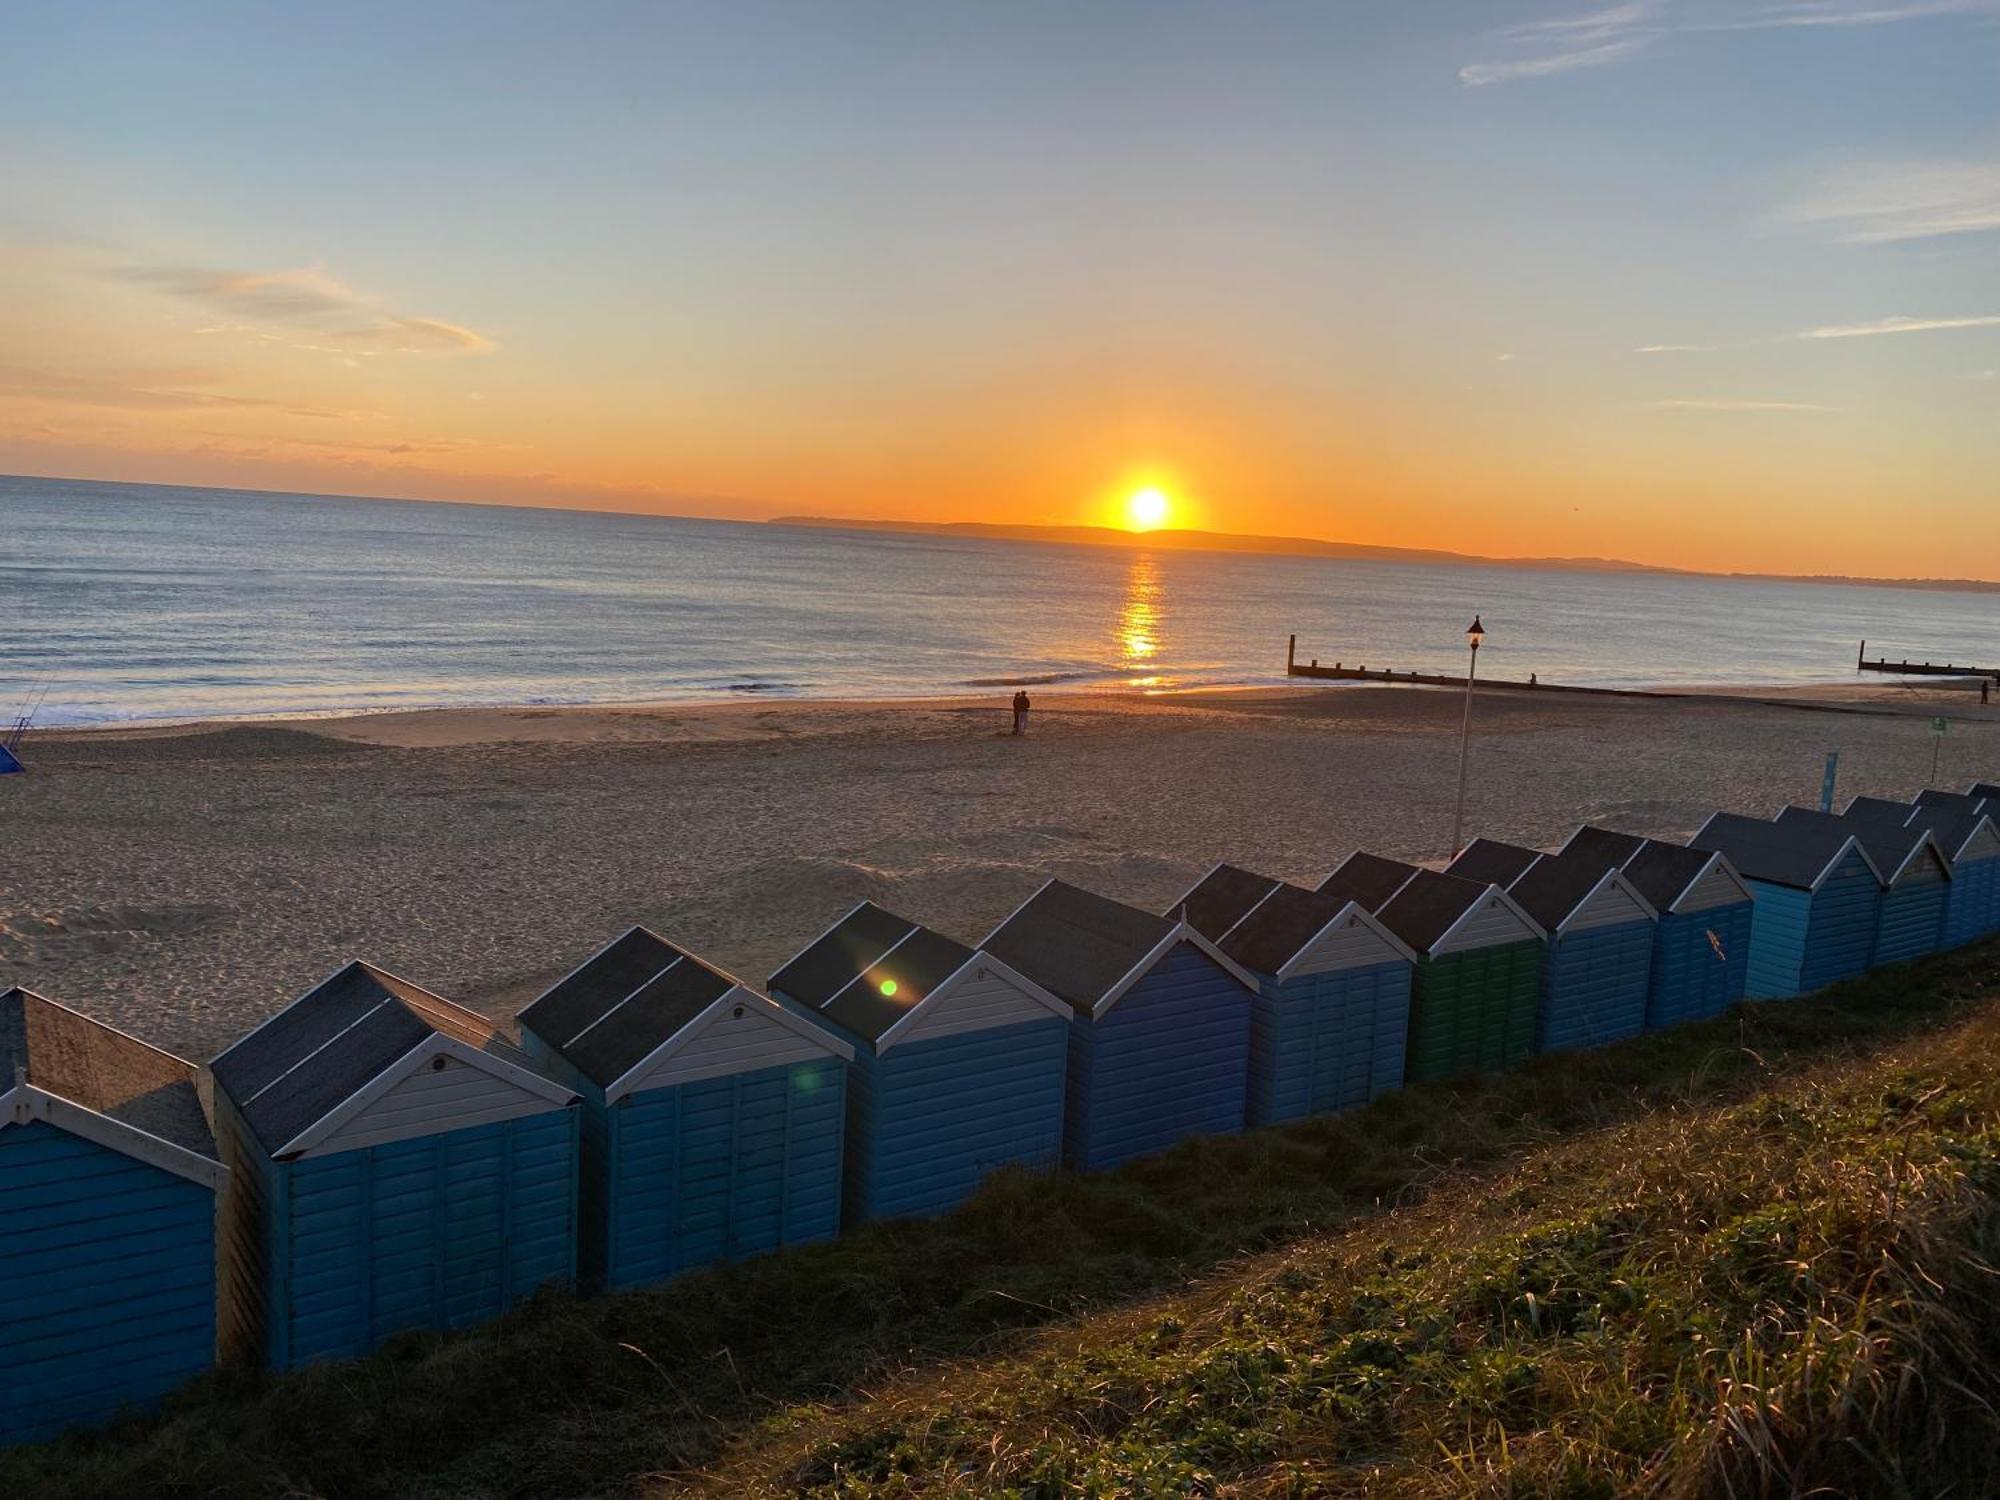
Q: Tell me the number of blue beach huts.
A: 11